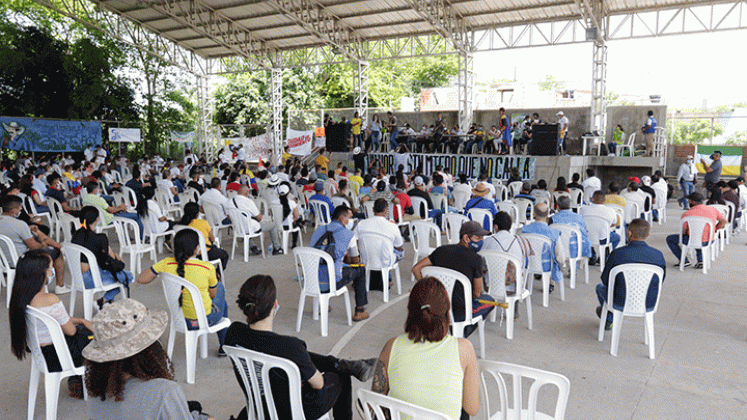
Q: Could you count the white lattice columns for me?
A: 5